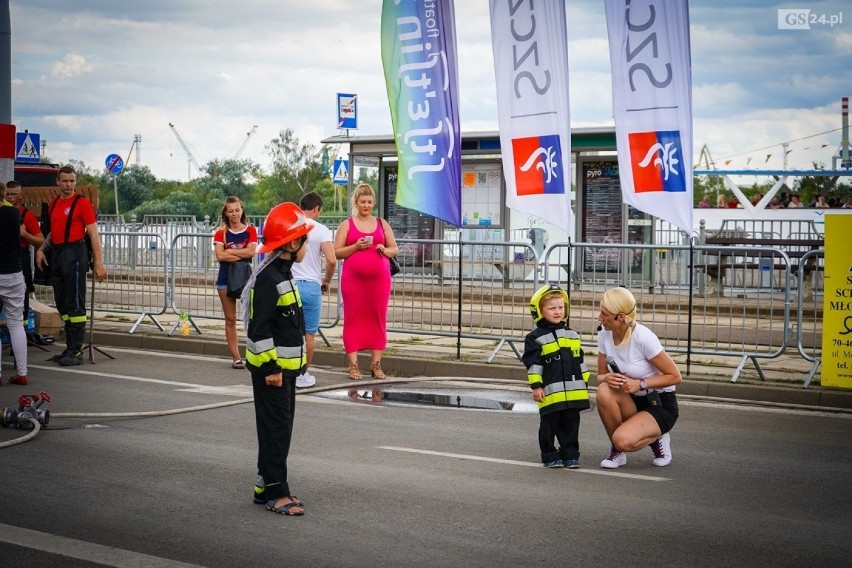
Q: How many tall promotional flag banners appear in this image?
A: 3